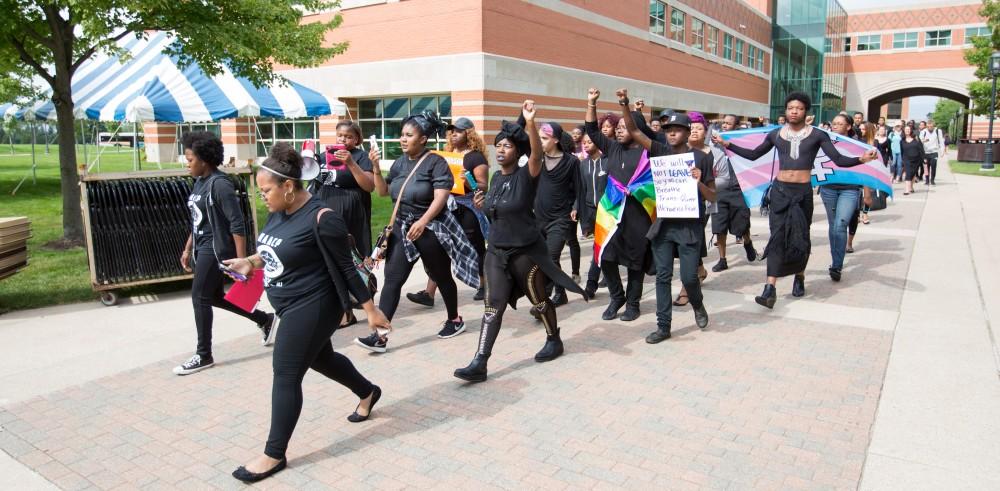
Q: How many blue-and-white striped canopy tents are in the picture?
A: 1